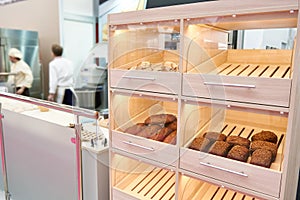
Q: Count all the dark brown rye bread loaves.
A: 8